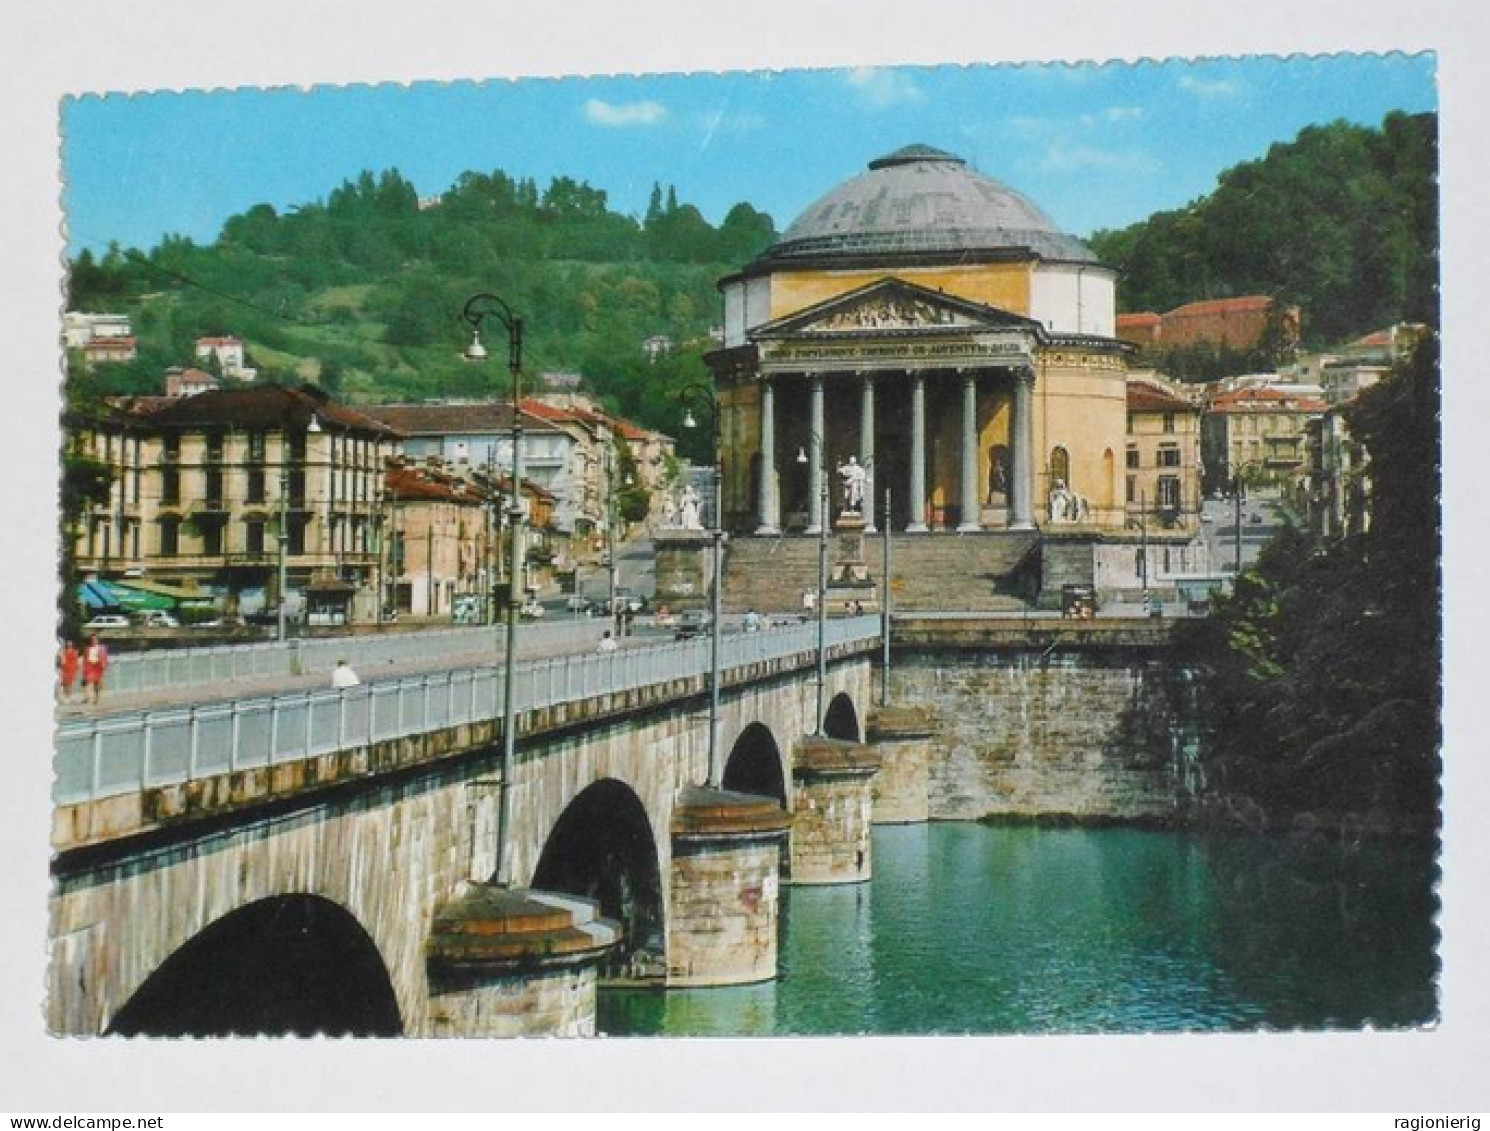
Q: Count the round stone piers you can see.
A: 4